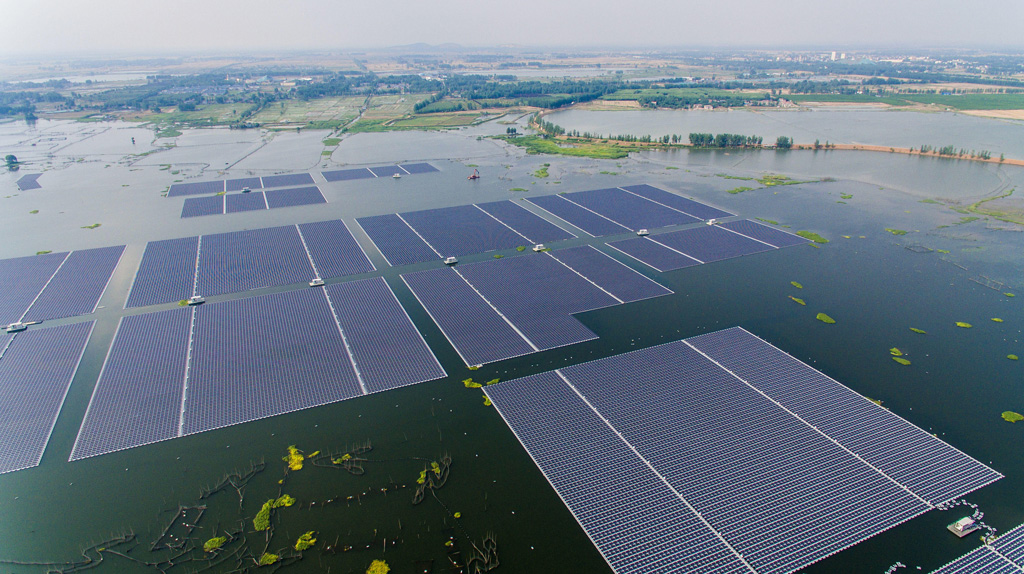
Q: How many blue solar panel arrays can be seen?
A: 14